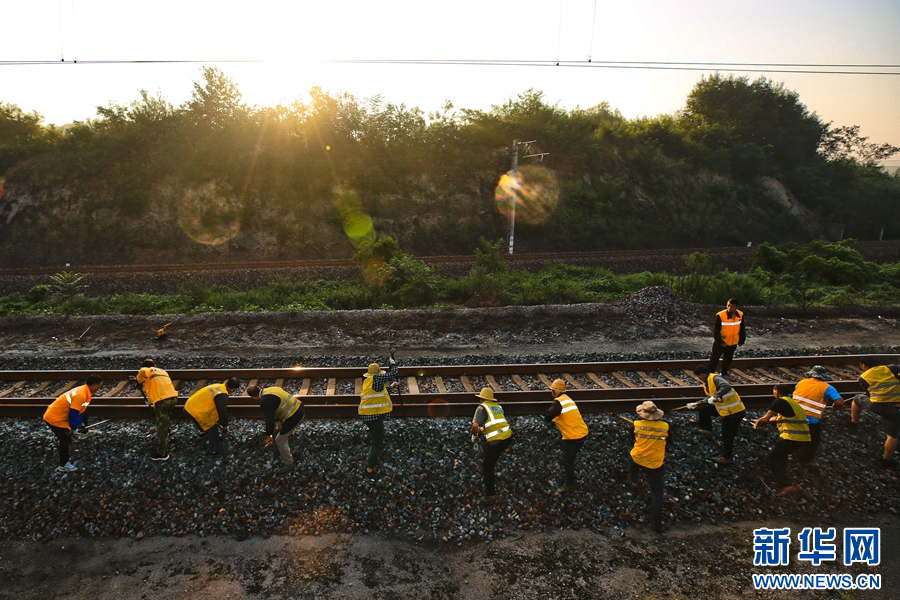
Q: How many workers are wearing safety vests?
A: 13